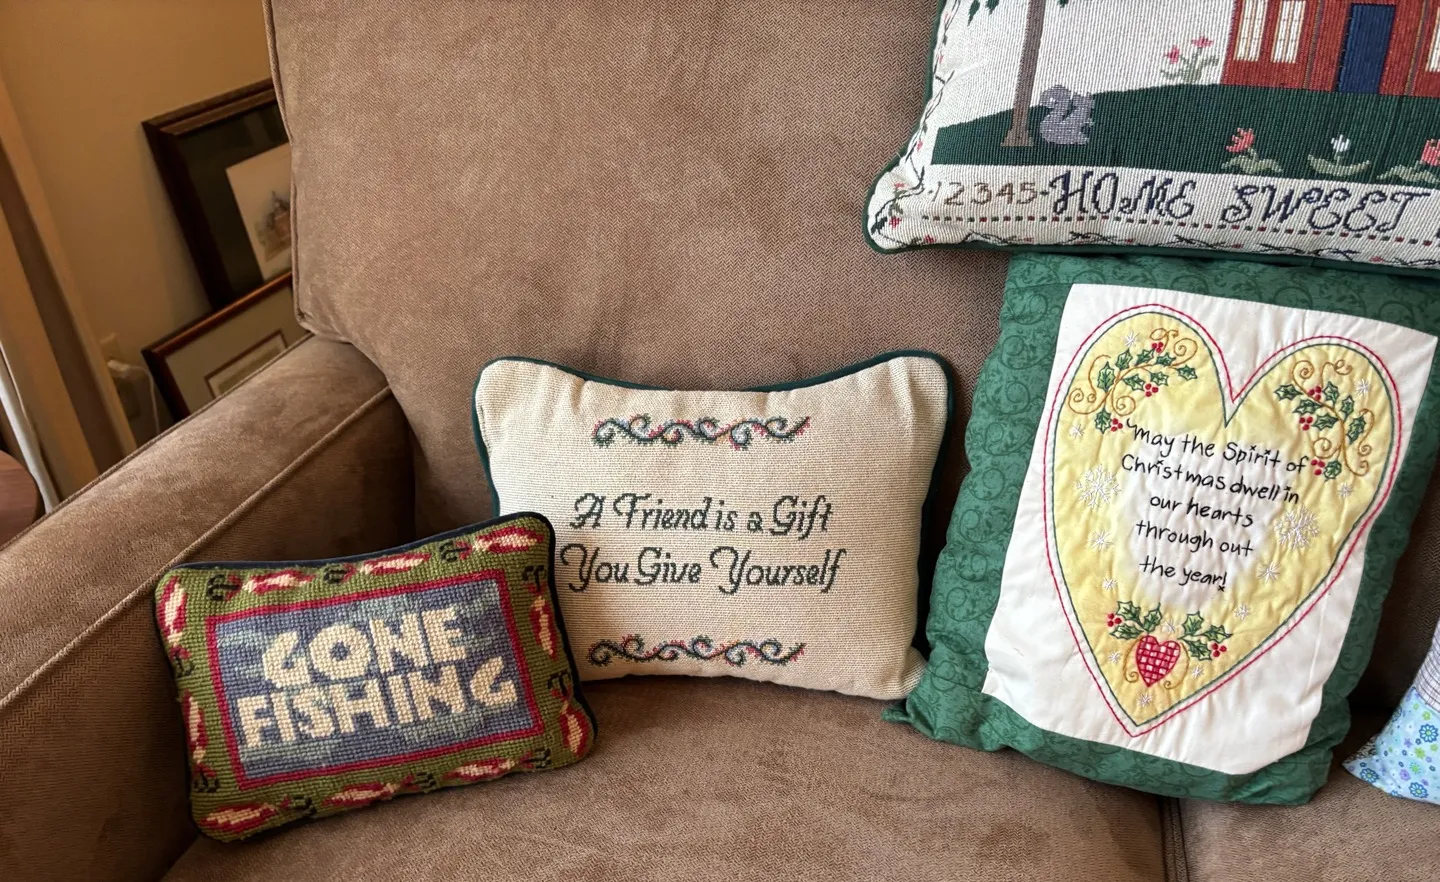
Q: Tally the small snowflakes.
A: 12